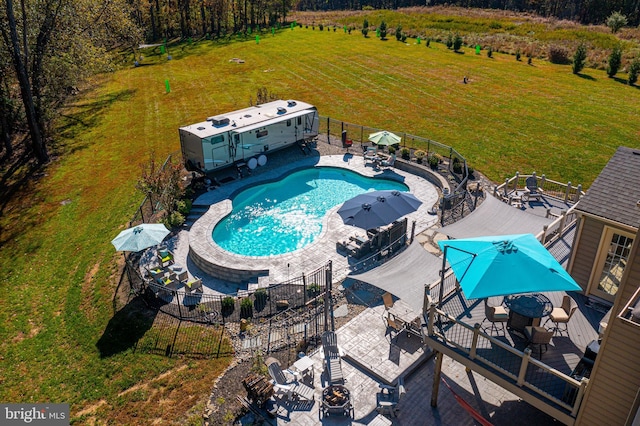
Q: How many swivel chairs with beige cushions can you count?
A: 3